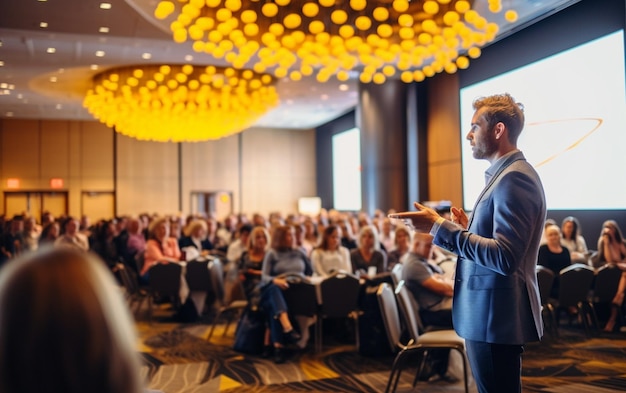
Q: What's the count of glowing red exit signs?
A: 2